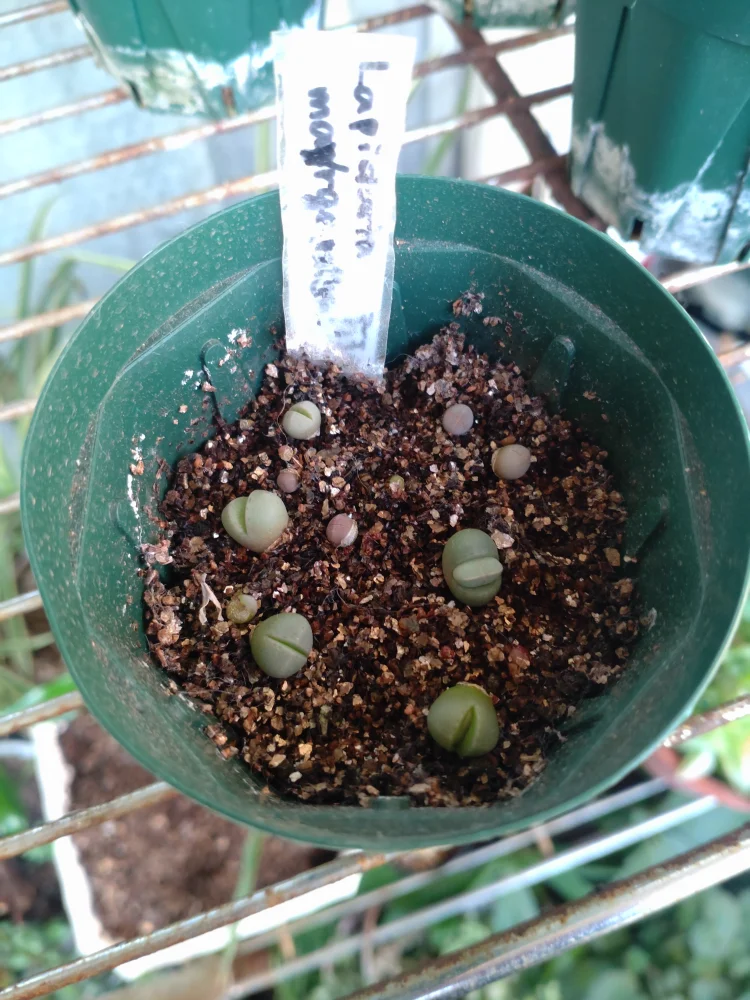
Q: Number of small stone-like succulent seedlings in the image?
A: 11